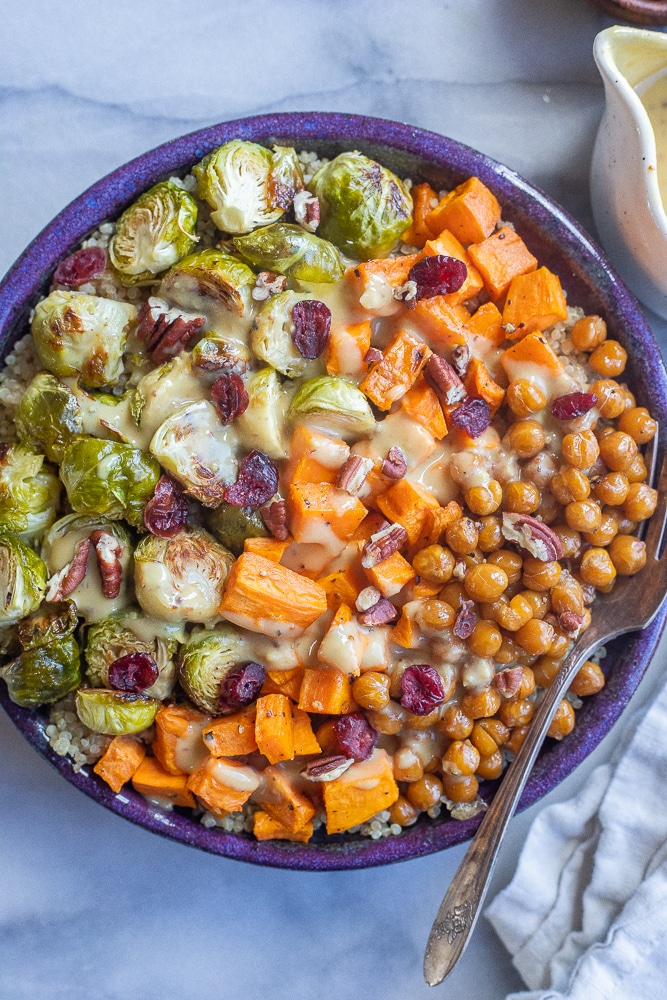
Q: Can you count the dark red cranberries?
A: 12